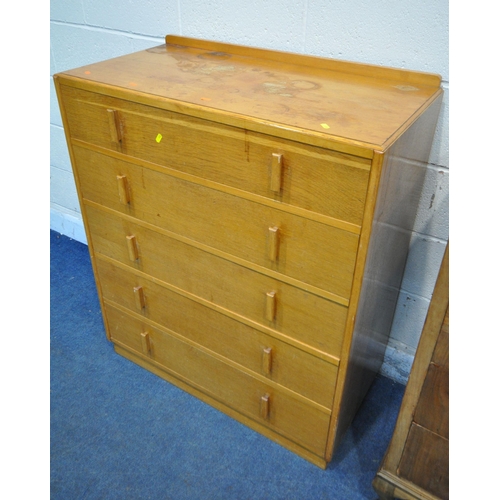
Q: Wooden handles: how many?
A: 10